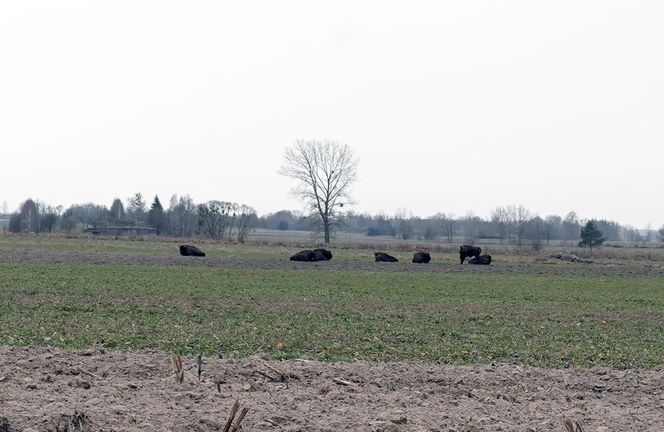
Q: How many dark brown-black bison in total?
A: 7